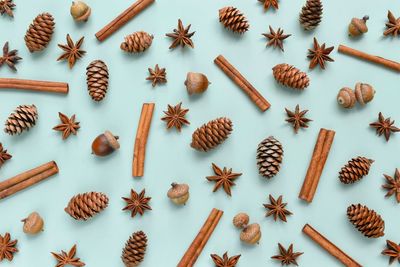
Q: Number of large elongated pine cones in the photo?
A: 13